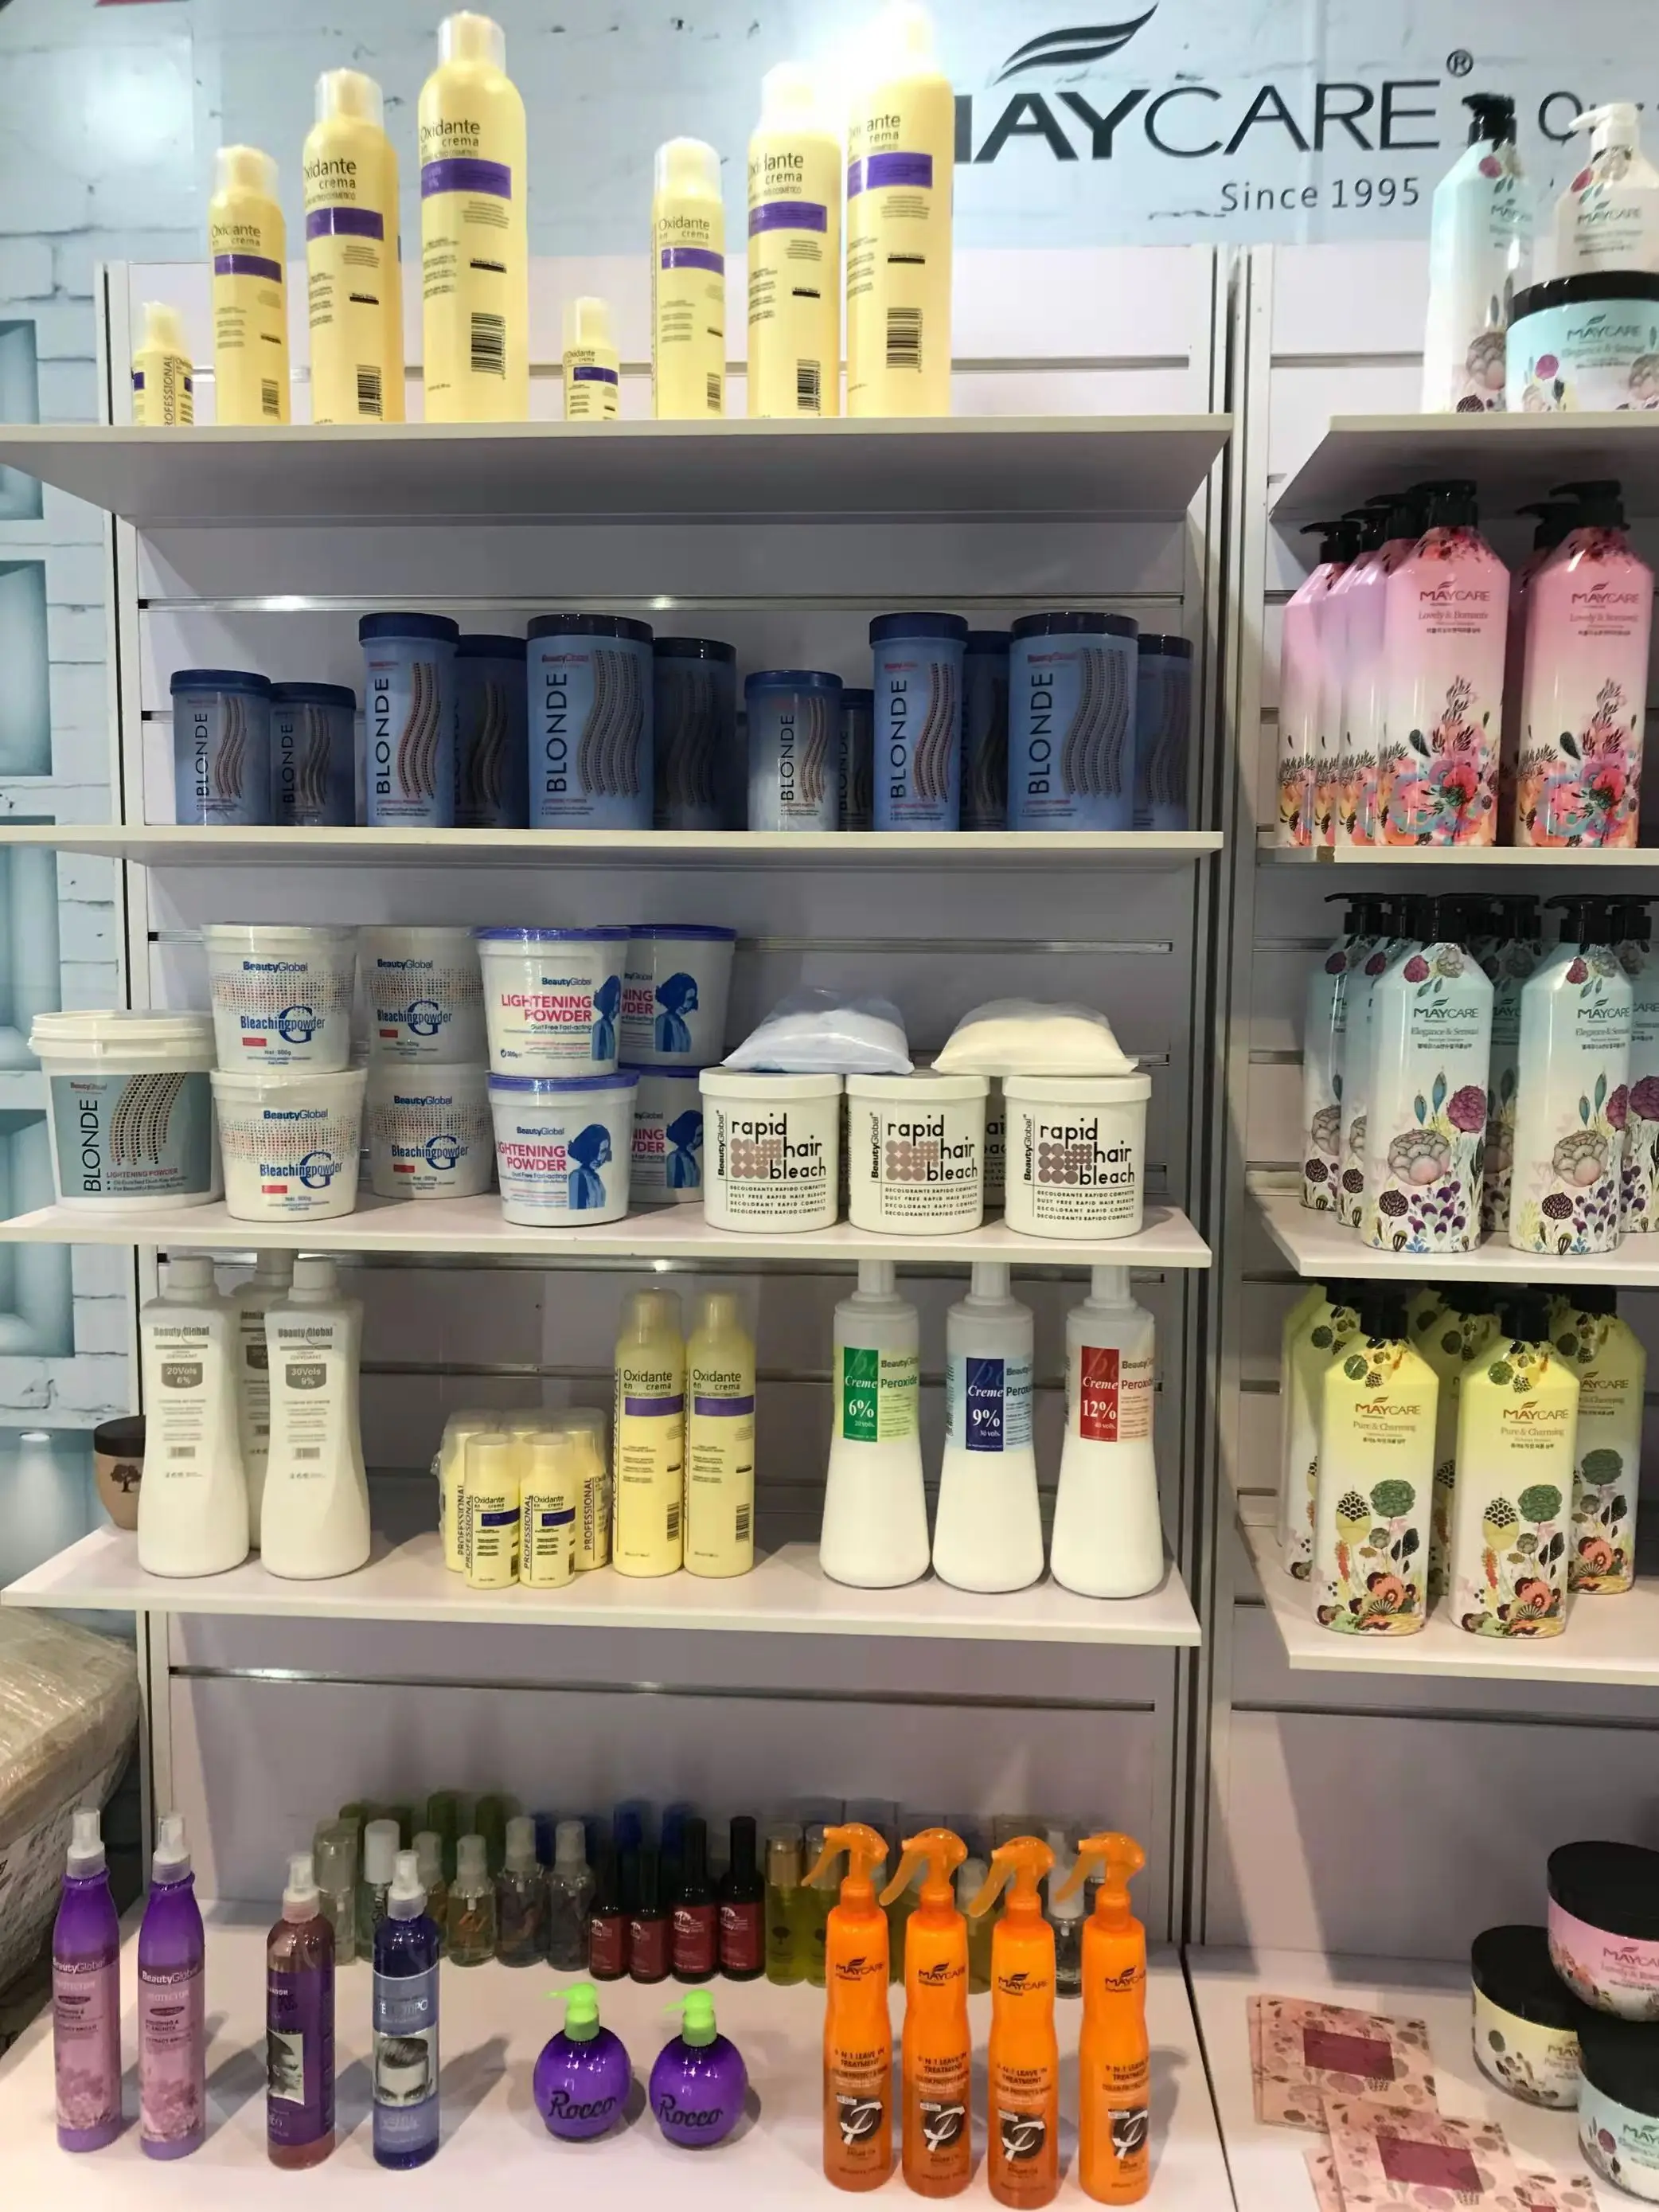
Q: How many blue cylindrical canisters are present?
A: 12